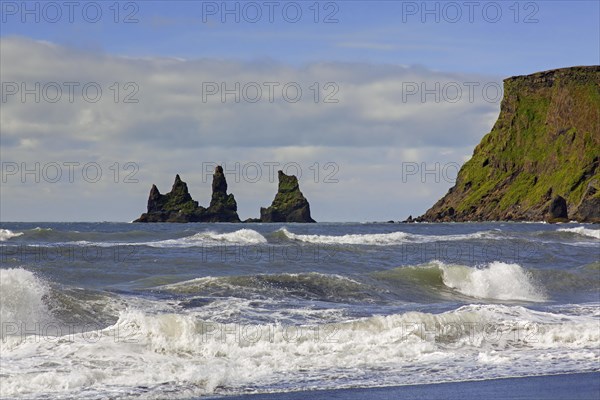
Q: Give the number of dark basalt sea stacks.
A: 3